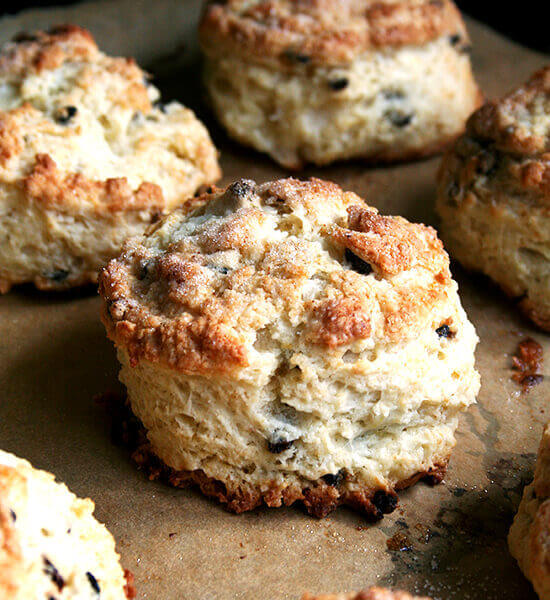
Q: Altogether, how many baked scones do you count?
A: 7